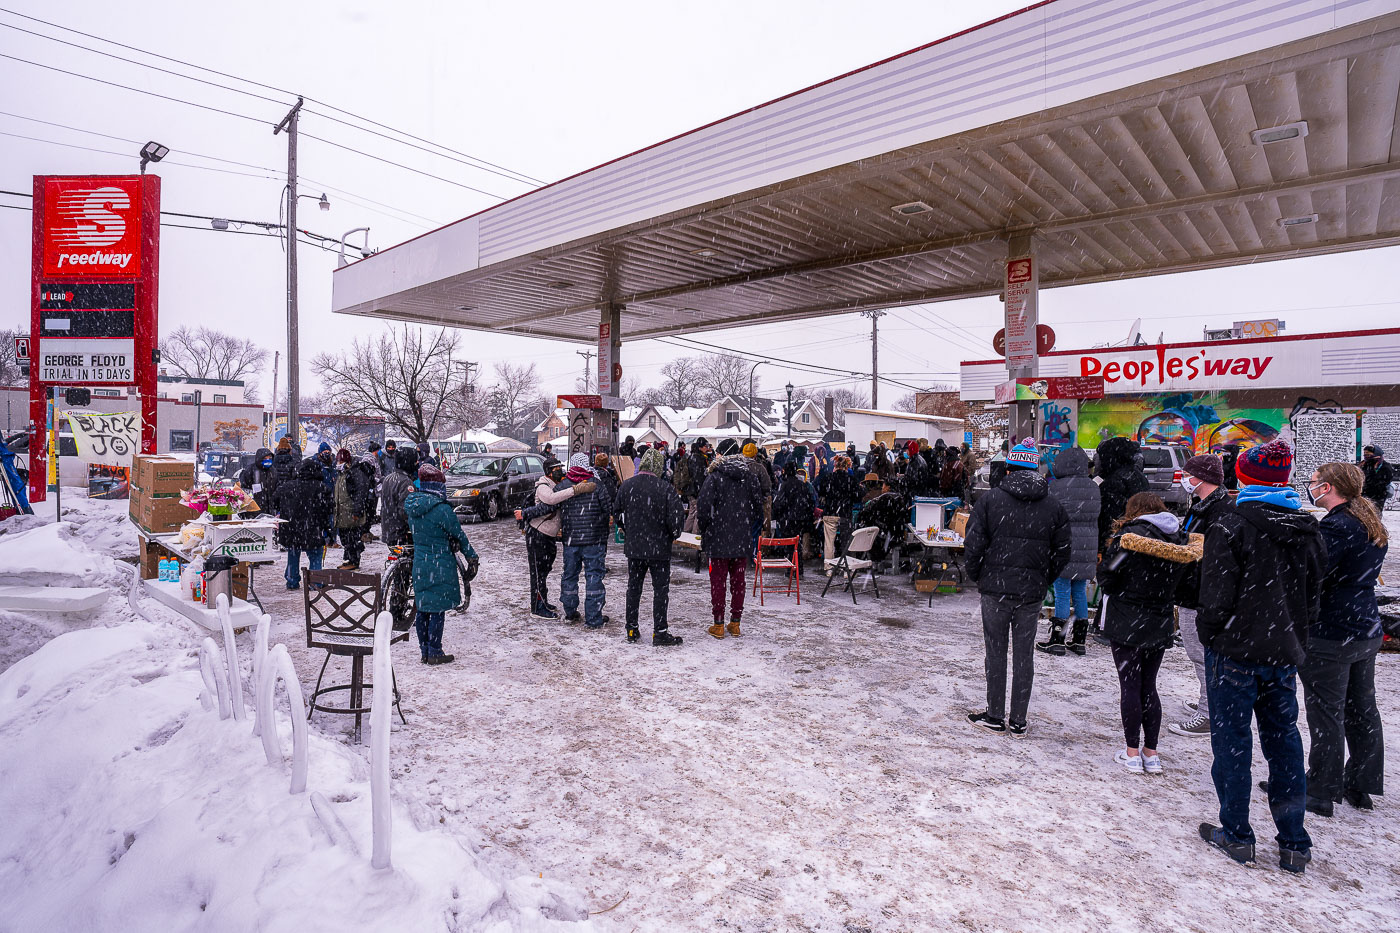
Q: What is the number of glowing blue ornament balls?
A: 0